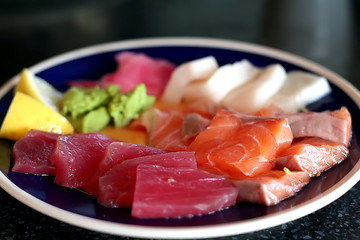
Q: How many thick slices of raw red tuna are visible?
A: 5